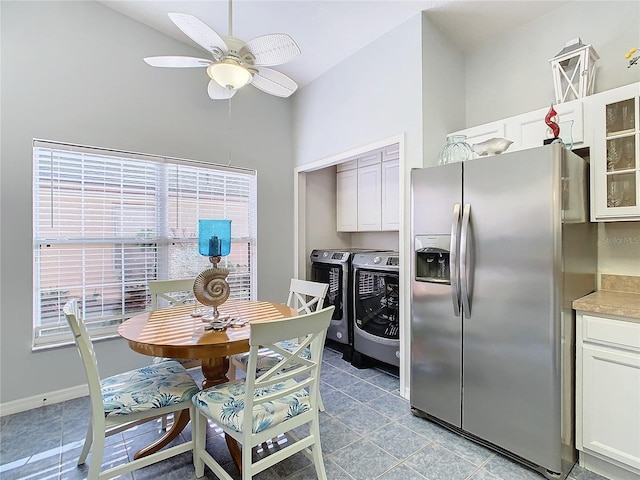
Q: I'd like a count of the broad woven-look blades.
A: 5